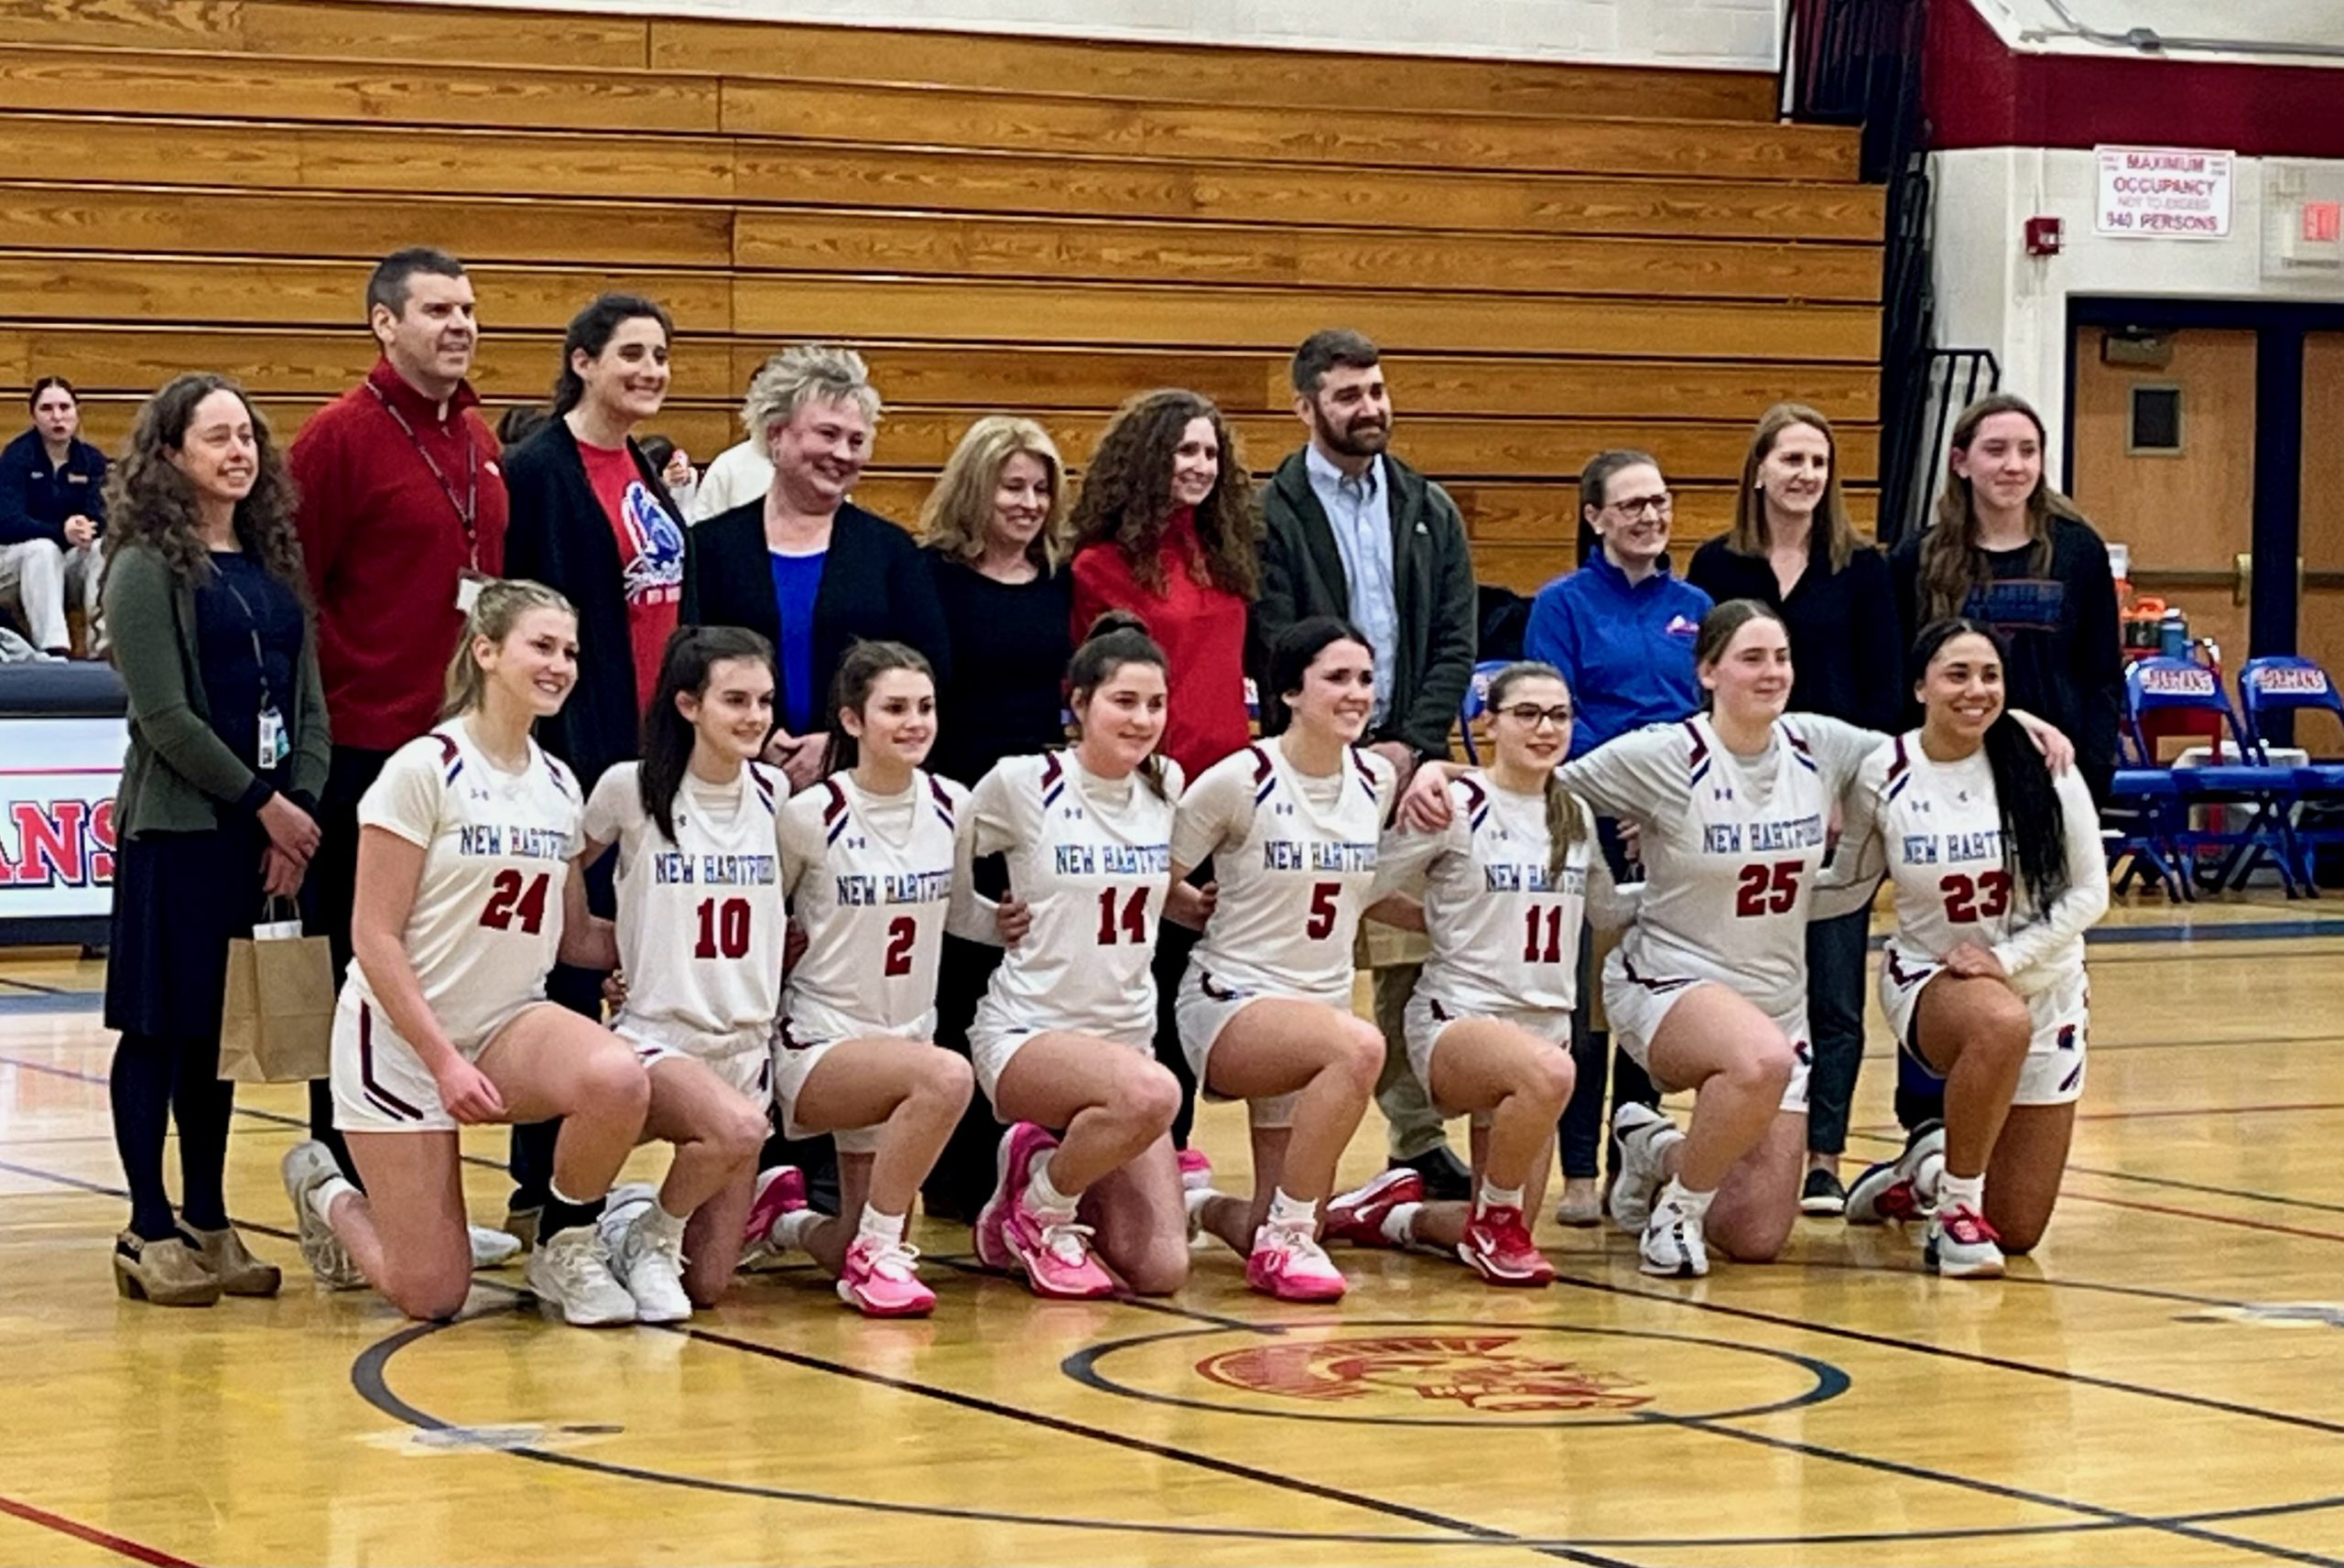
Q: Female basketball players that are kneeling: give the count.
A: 8